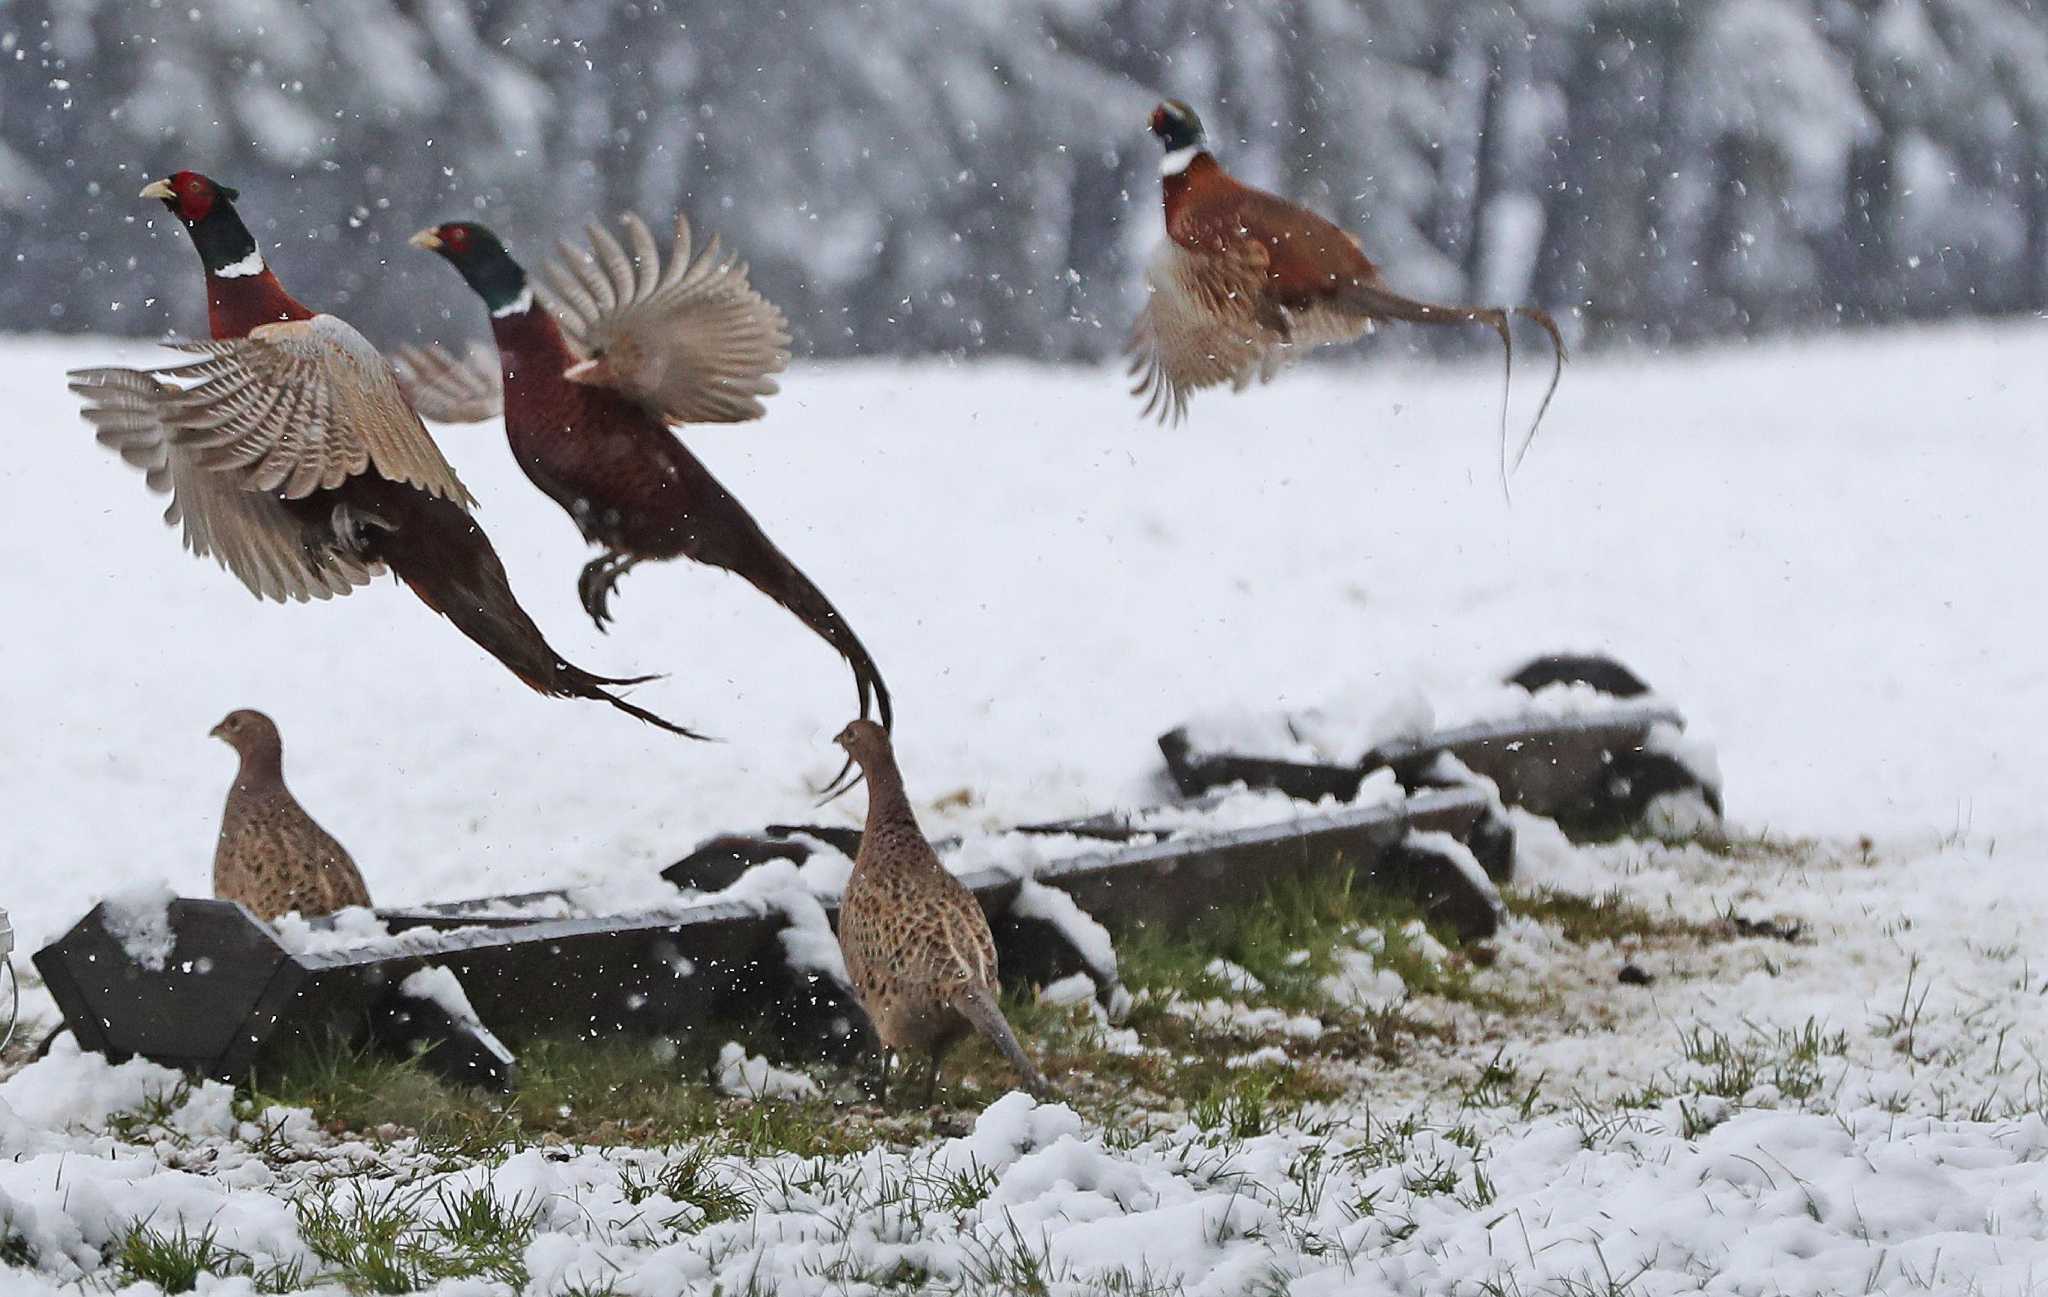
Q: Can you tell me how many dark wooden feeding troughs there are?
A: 3